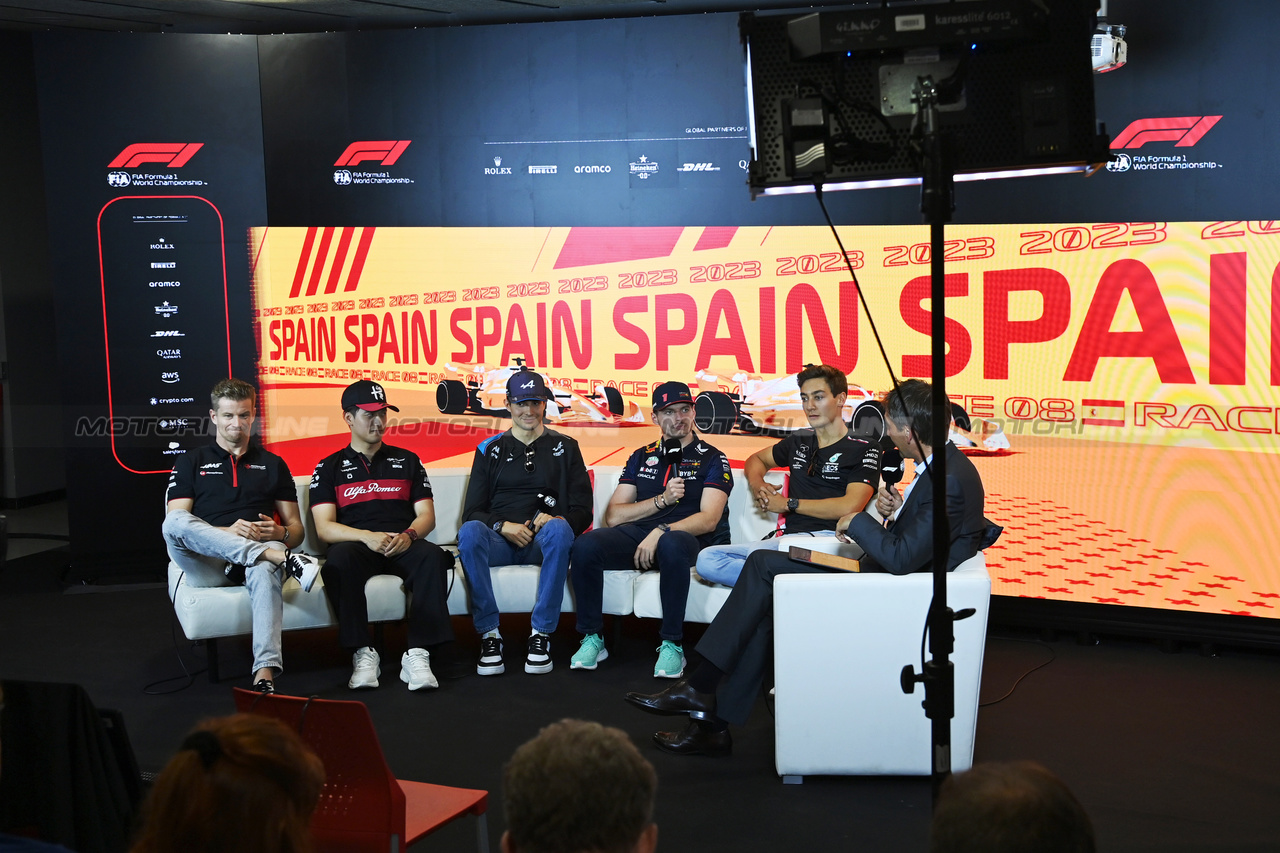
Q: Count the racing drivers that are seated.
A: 5